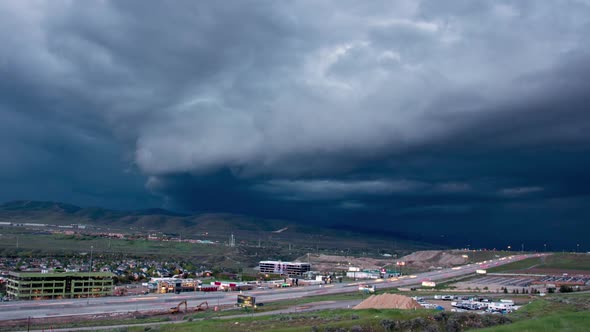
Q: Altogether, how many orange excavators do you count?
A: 2